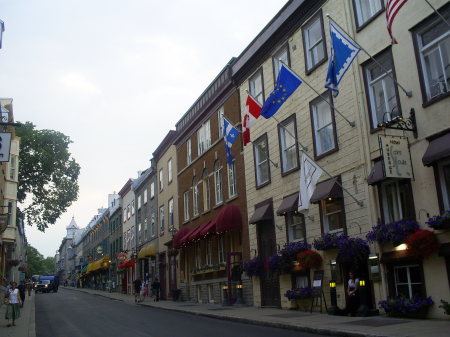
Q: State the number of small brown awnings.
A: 5